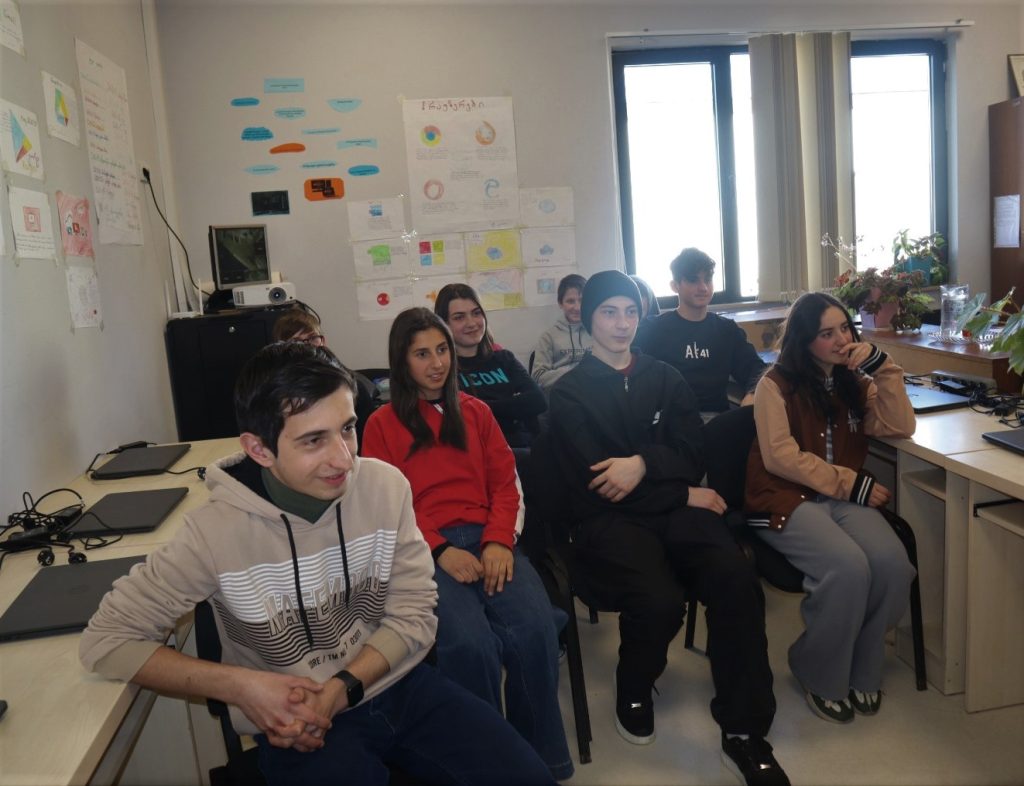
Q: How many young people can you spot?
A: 9